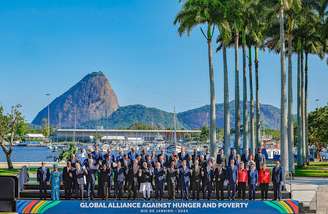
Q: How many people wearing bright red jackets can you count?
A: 2